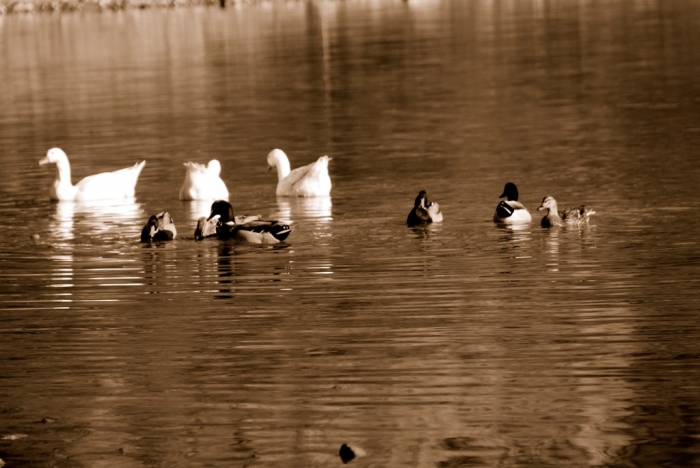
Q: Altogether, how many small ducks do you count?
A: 6